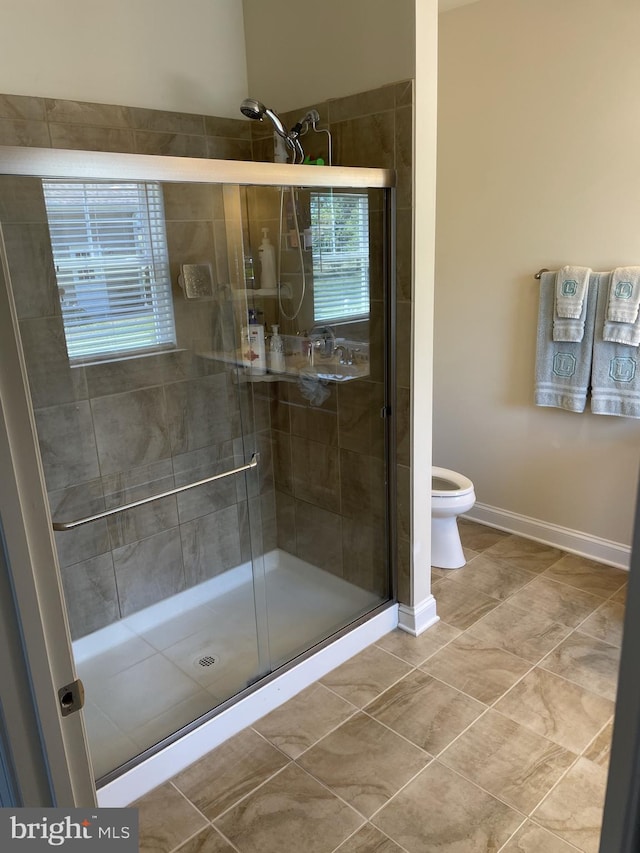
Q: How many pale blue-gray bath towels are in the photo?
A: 2